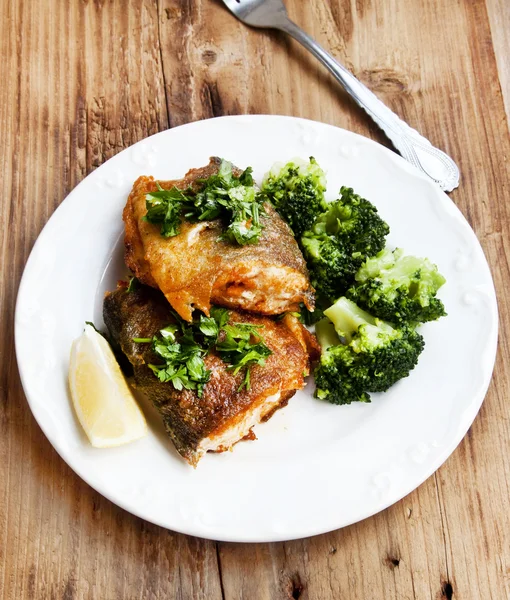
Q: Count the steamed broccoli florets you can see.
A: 4